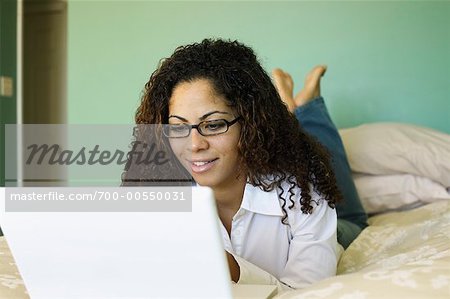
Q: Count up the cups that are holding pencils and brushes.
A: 0